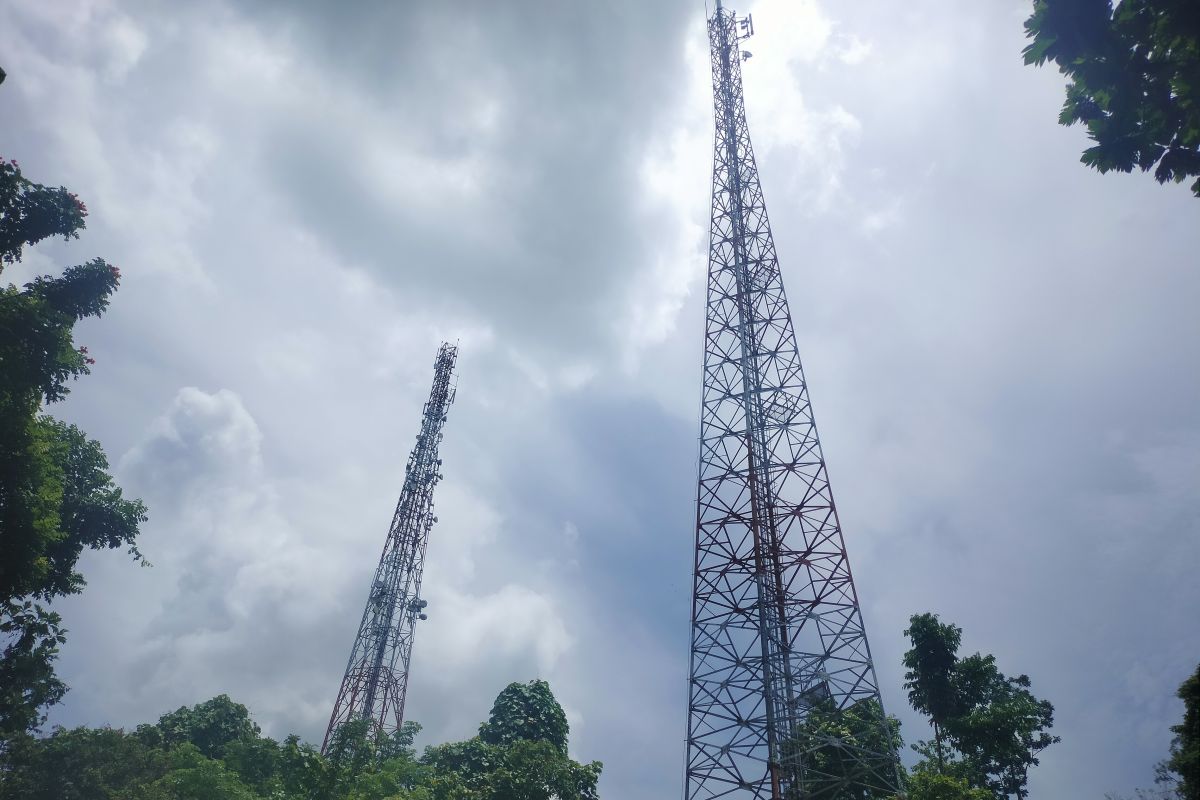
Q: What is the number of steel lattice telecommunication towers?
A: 2